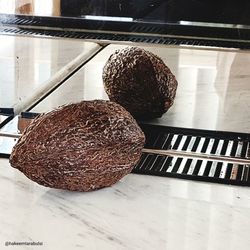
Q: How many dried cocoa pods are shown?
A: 2